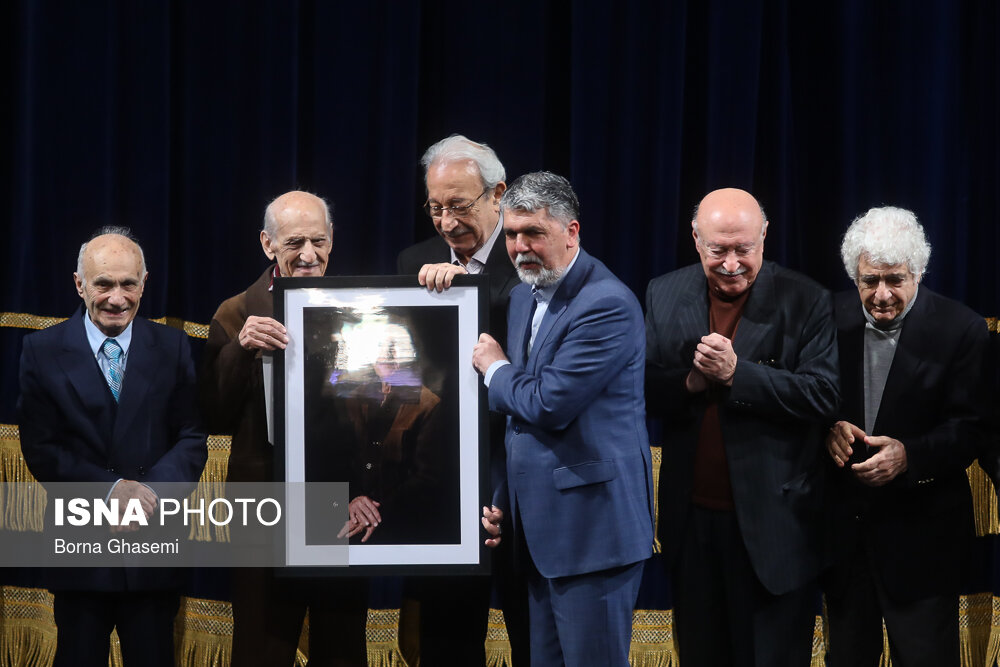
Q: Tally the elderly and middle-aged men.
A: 6